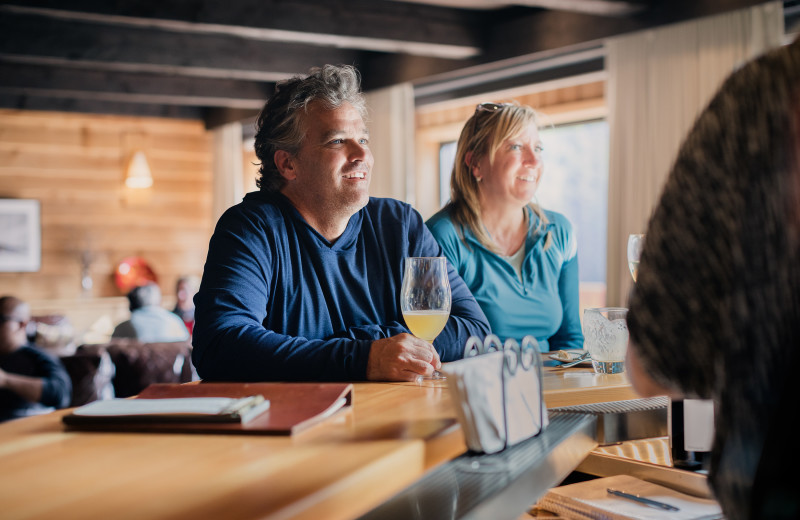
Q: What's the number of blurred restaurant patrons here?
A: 3